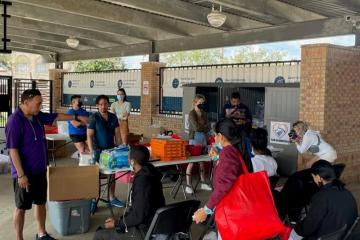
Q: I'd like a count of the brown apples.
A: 0